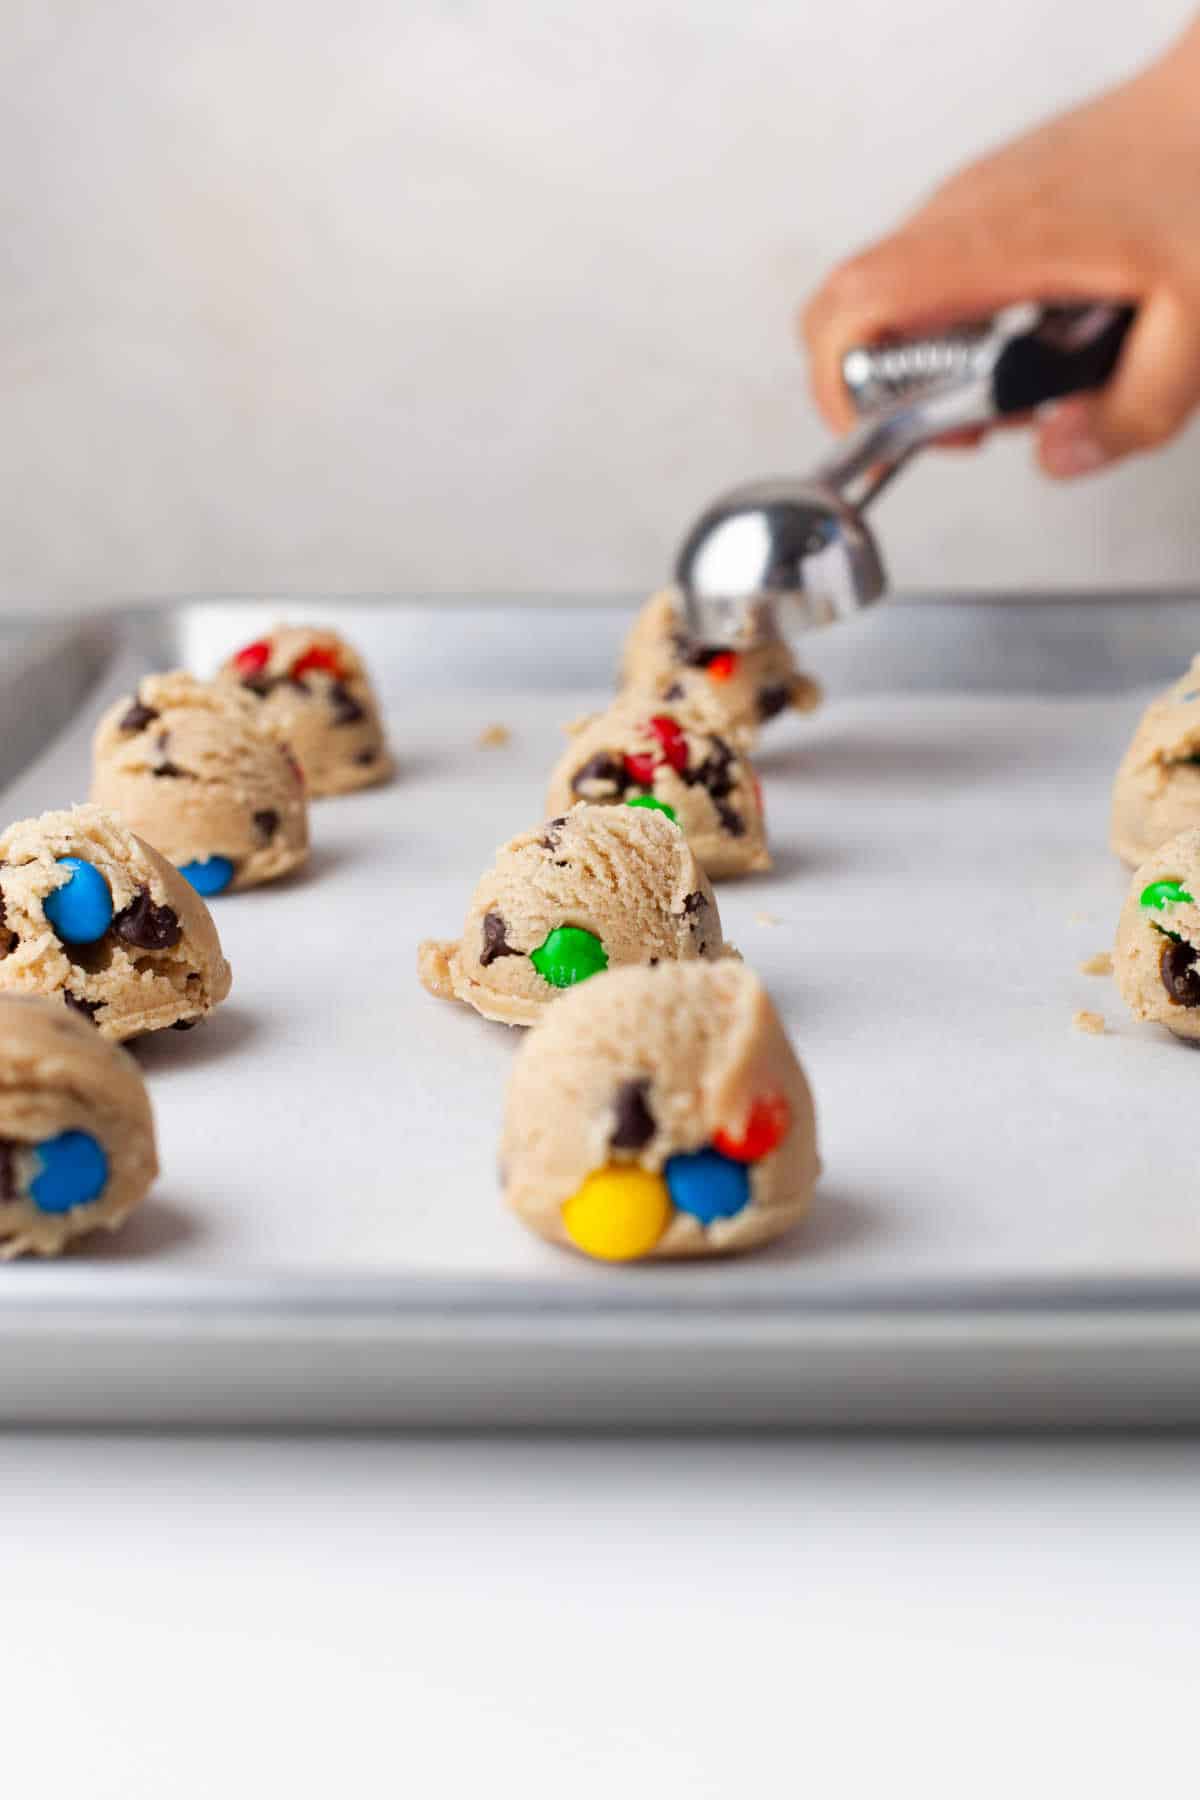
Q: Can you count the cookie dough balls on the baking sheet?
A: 10